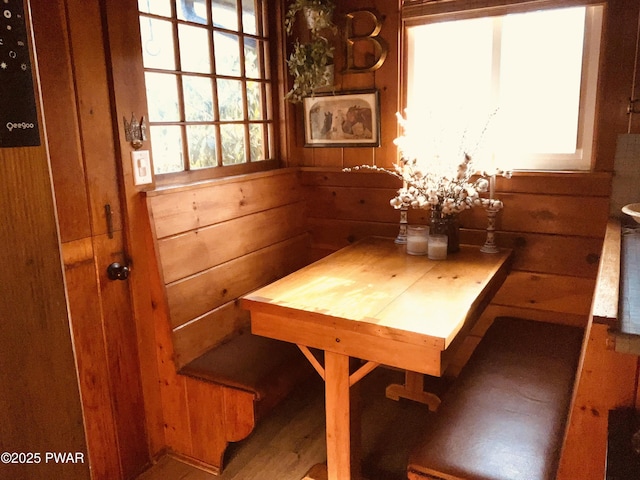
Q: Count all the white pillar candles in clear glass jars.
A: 2